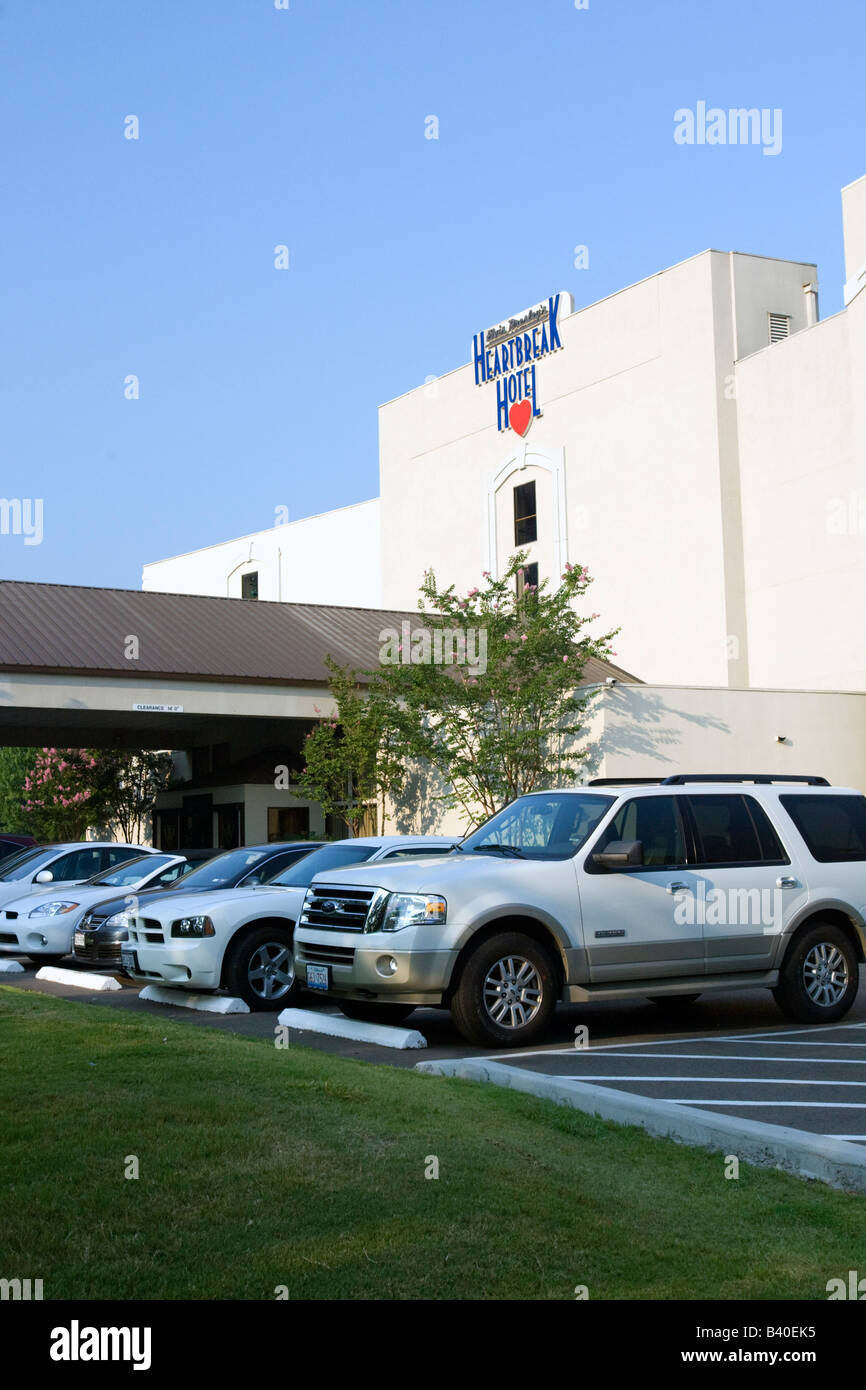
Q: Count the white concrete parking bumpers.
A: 4